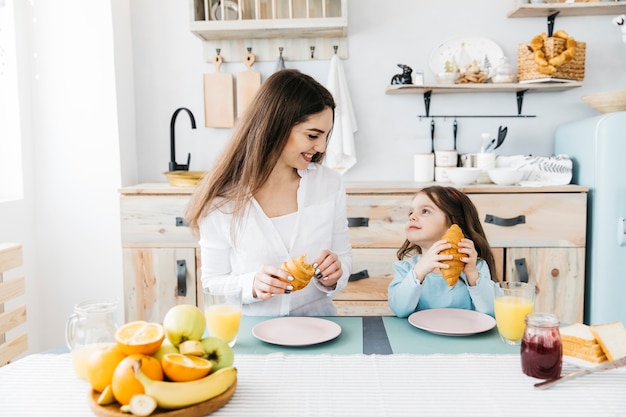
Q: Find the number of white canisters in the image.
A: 3